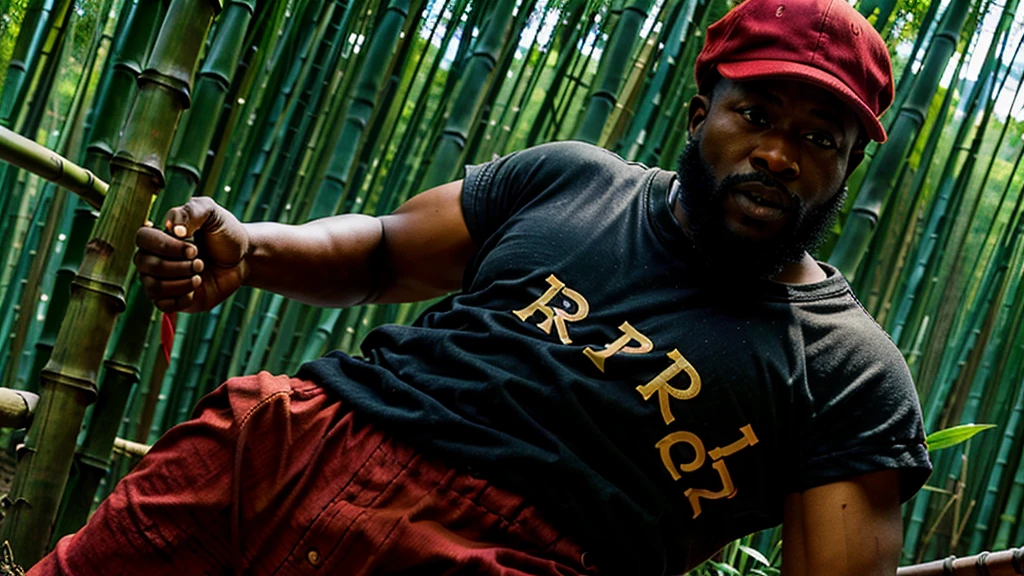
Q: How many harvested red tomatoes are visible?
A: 0